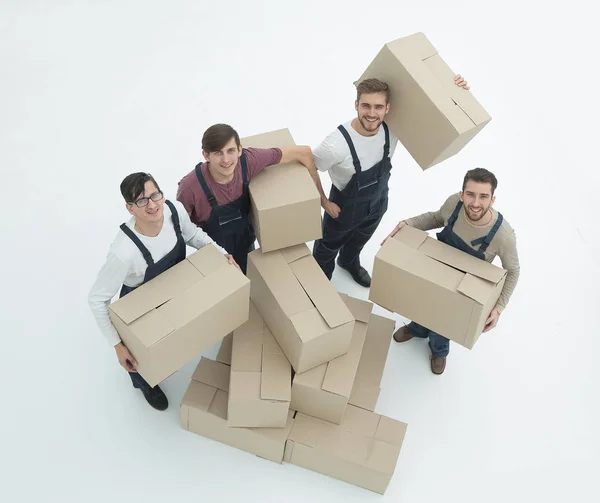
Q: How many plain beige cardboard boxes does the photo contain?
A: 11